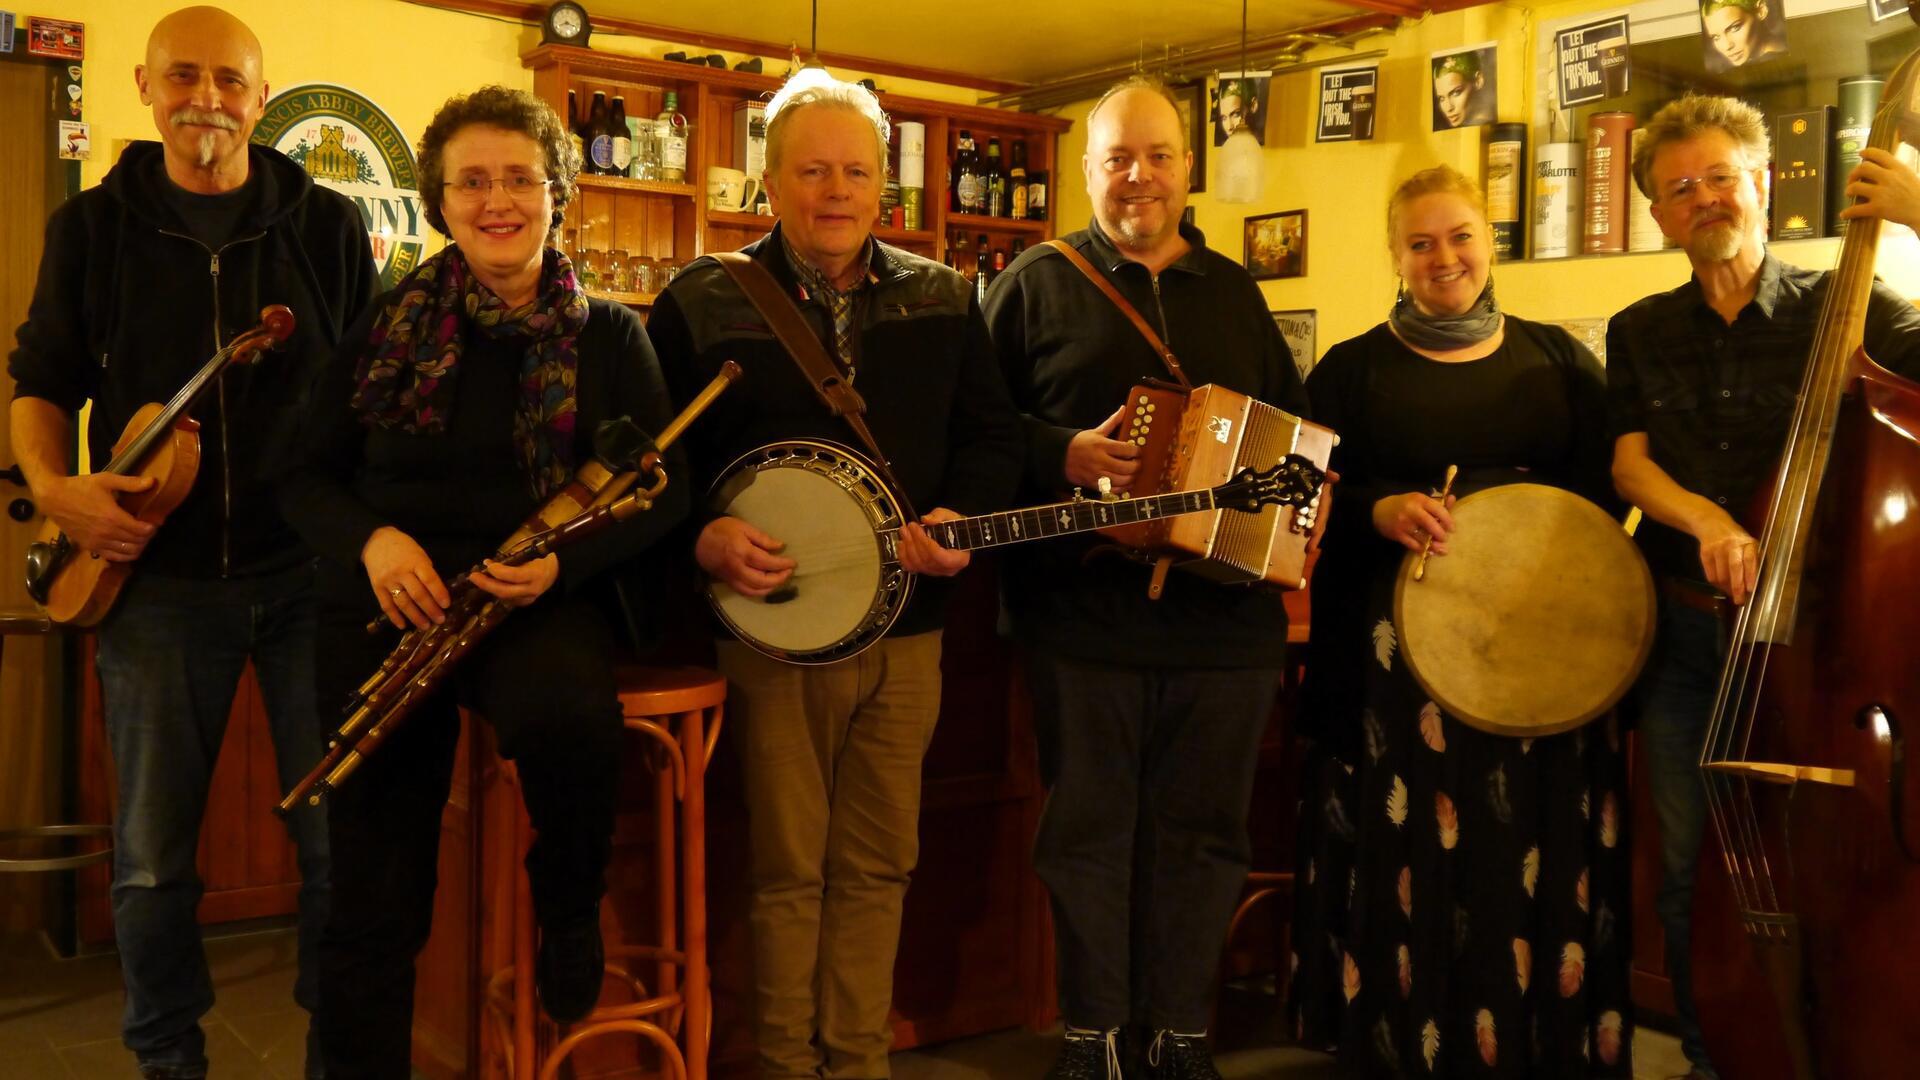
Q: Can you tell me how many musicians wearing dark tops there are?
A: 6